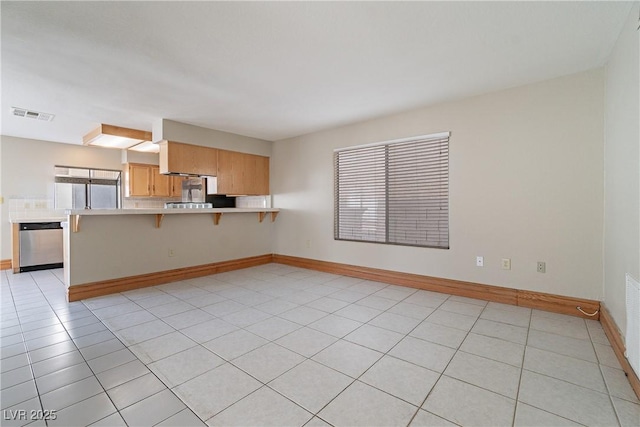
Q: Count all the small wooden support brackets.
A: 5